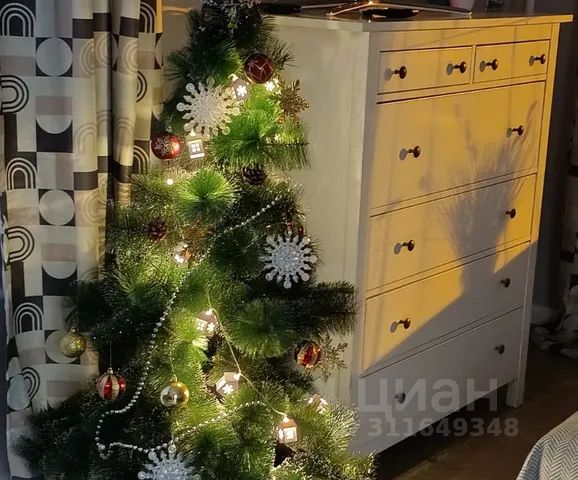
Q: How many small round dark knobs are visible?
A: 12